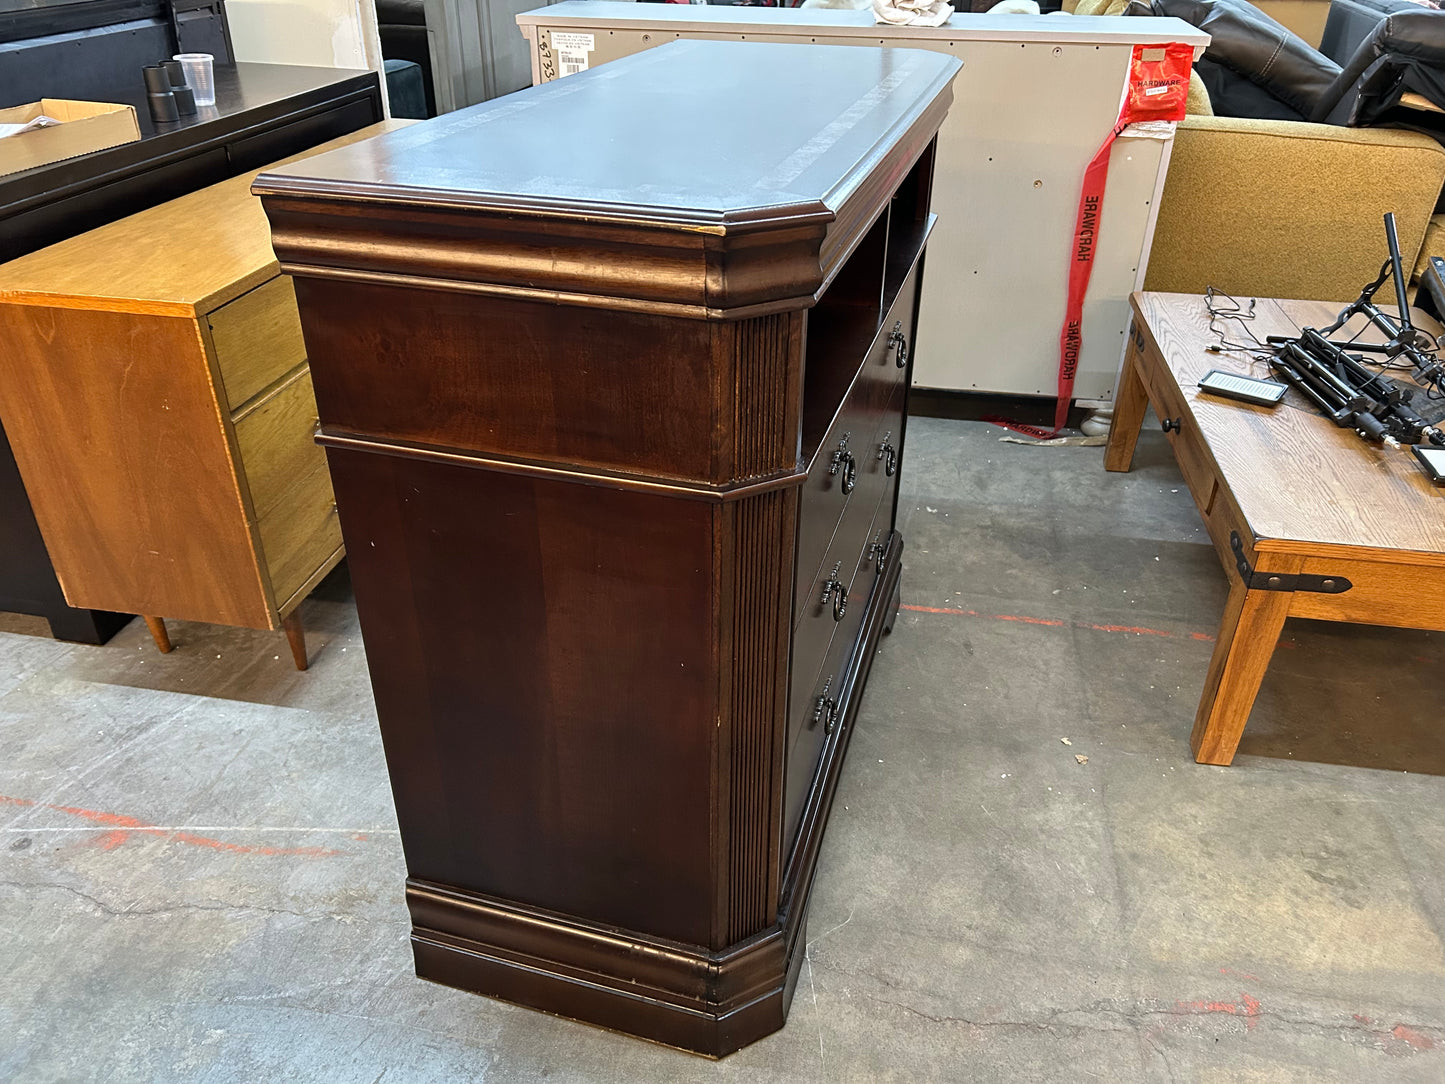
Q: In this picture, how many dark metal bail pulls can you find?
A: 6